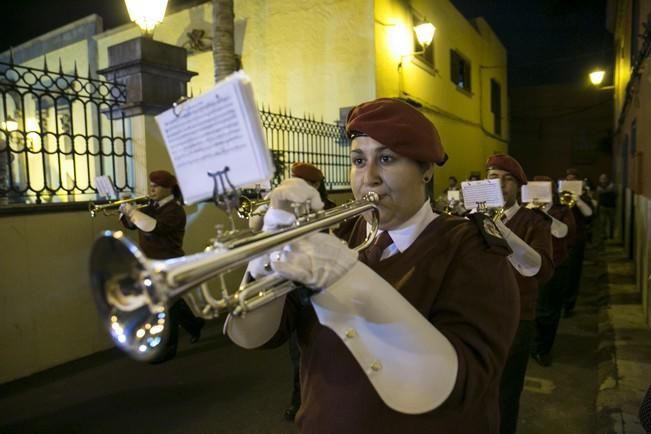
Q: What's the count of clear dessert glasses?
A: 0